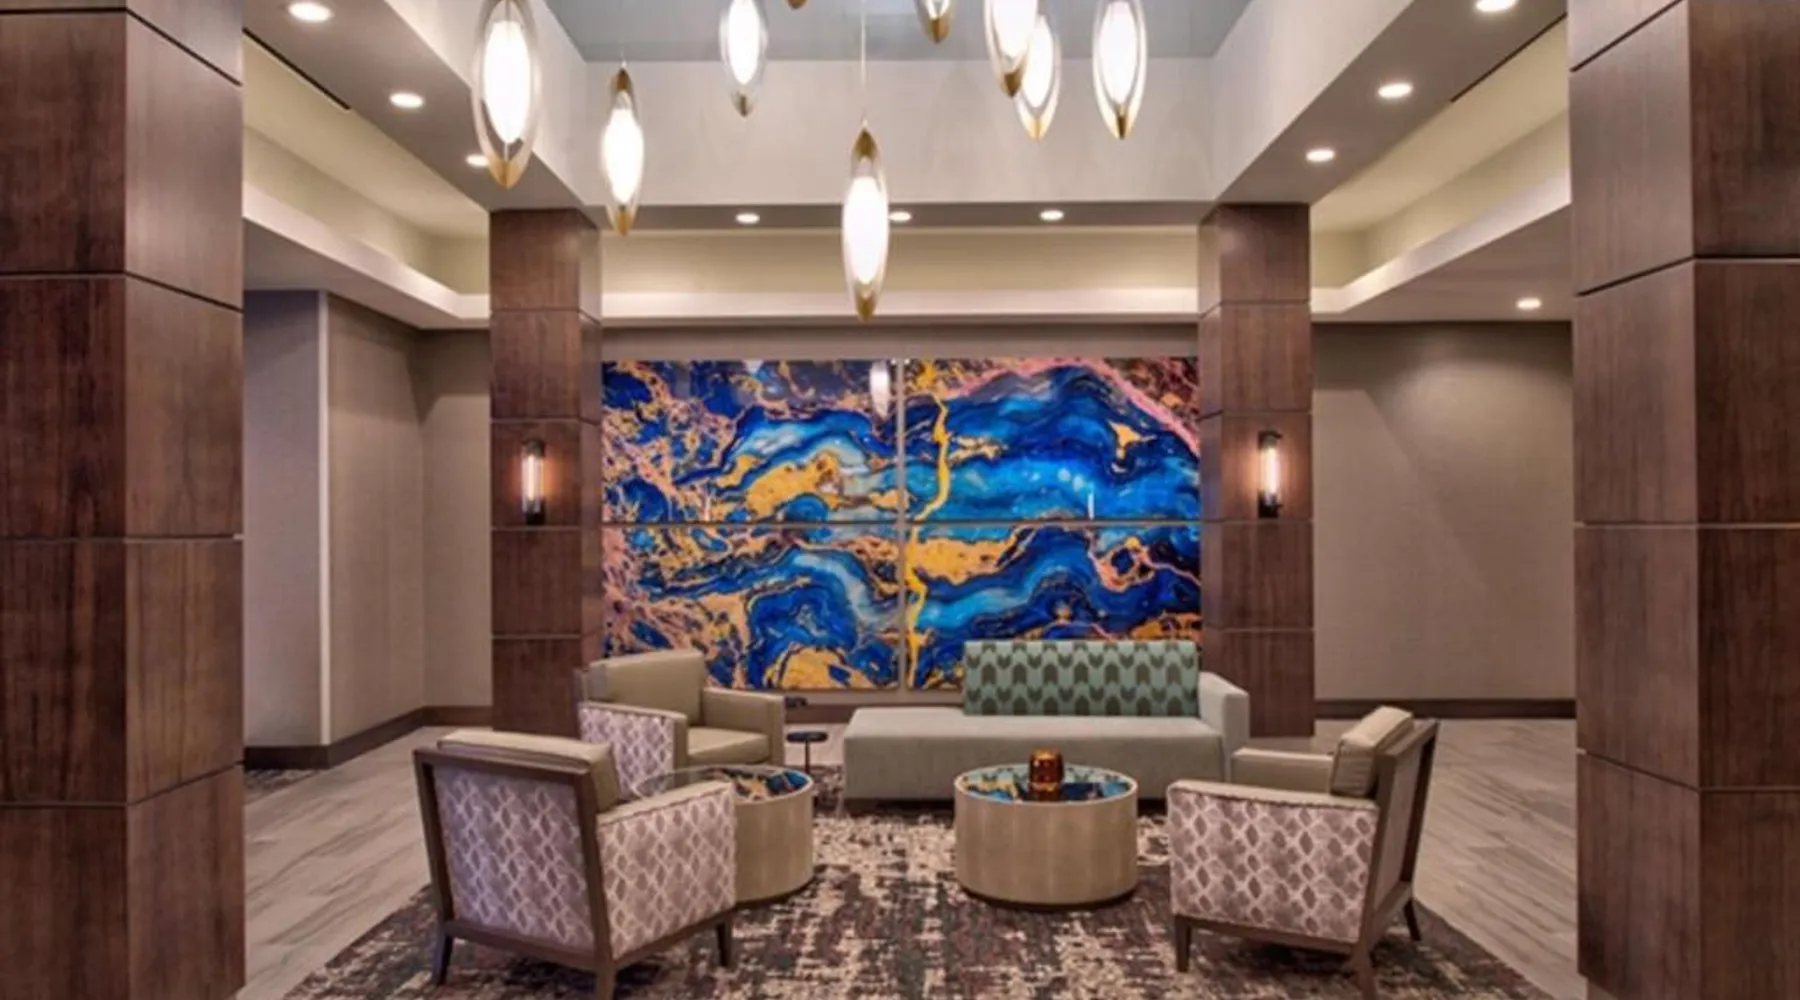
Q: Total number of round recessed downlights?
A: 10